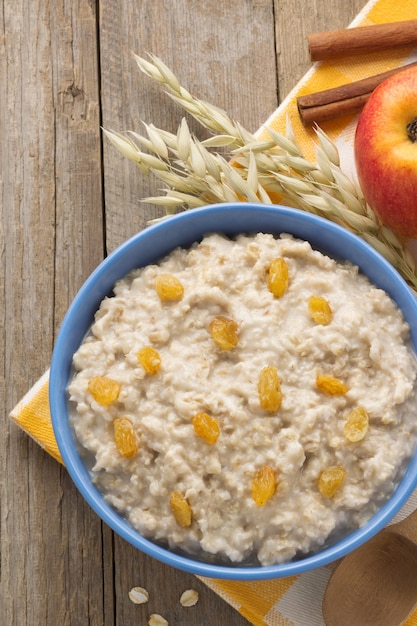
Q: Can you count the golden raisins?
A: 14